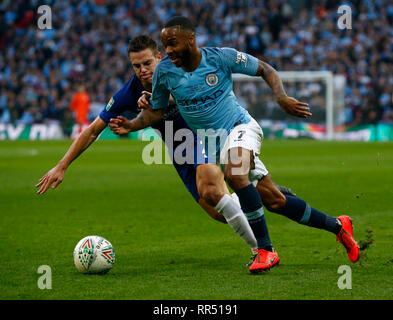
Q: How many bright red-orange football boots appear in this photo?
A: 2